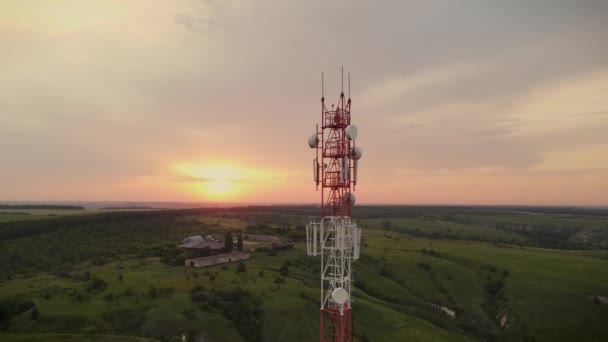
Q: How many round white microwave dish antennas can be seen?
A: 5